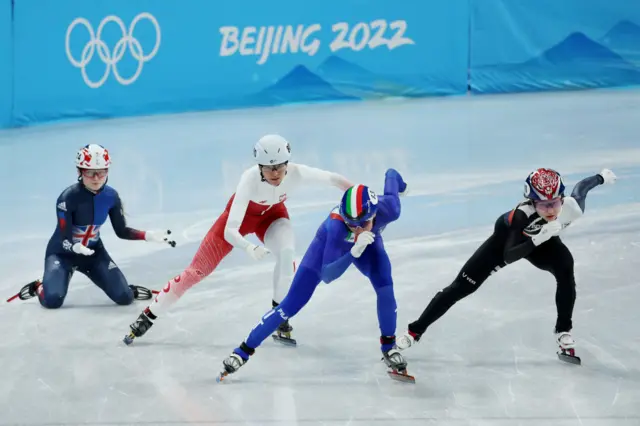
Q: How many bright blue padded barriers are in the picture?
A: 3